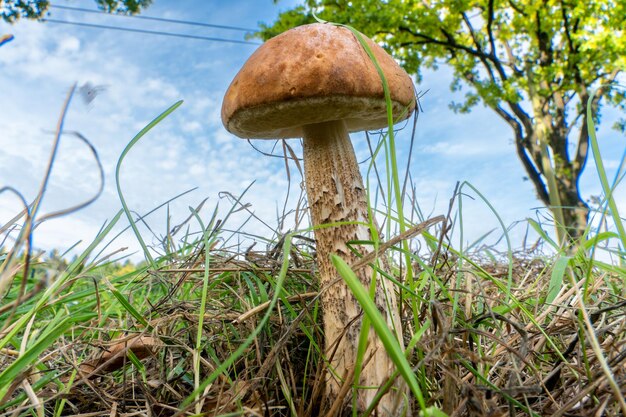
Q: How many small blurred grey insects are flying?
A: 1